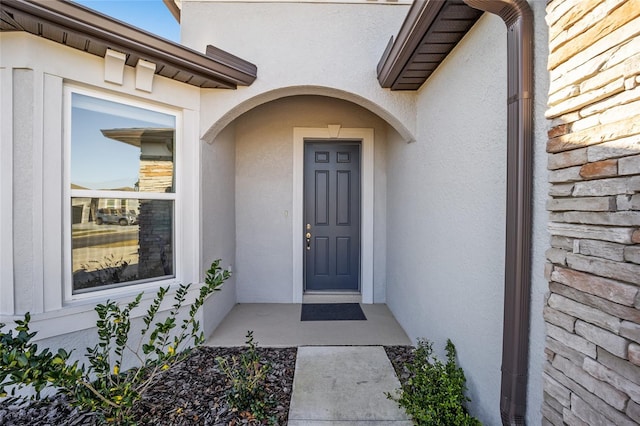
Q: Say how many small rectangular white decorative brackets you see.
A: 2